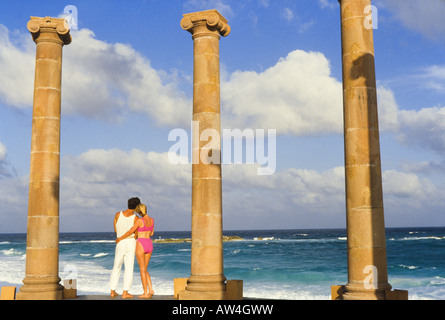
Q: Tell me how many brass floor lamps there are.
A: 0